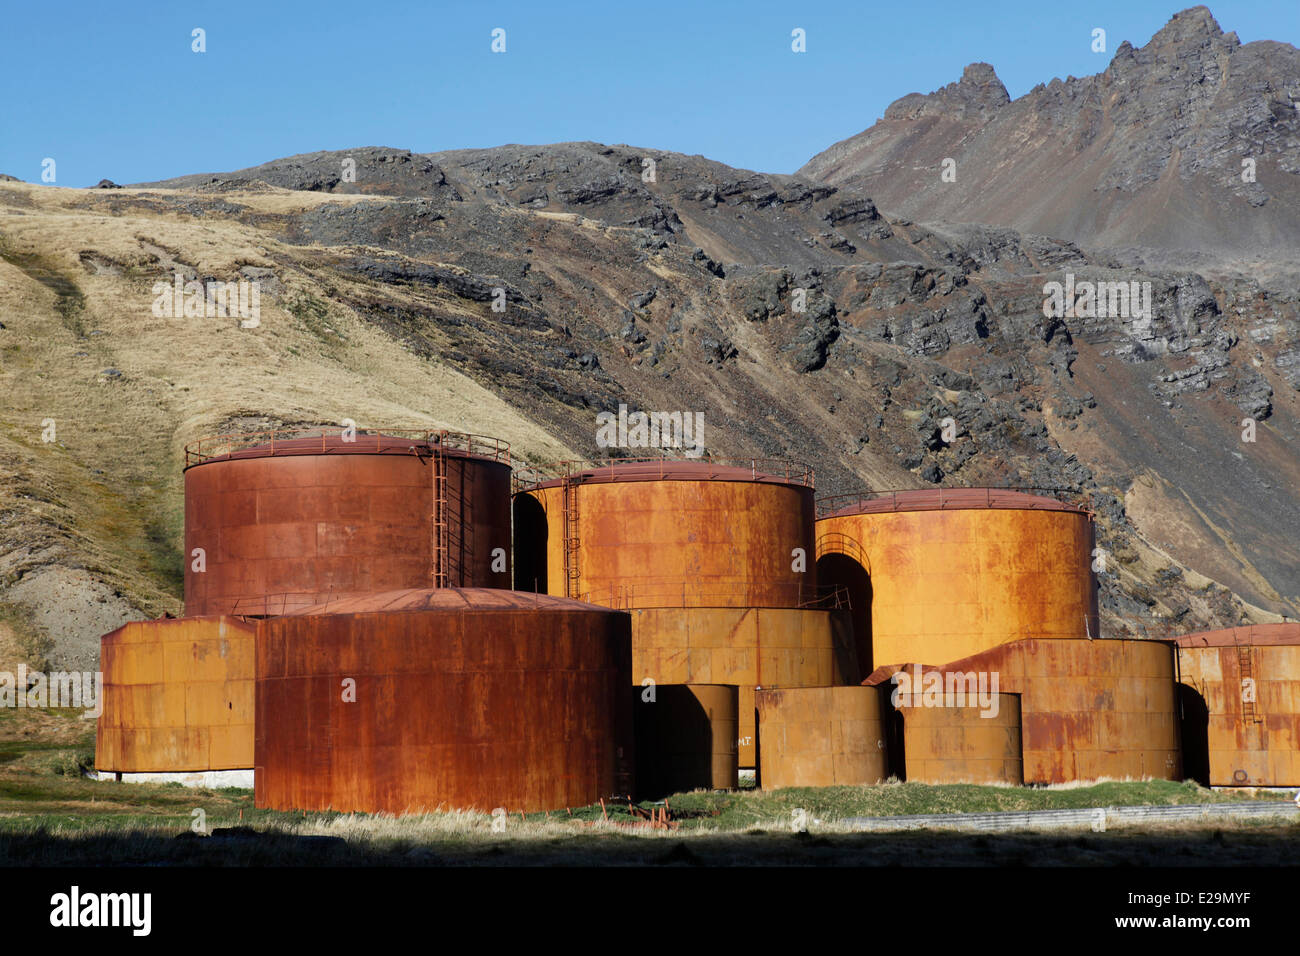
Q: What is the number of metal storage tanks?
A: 11